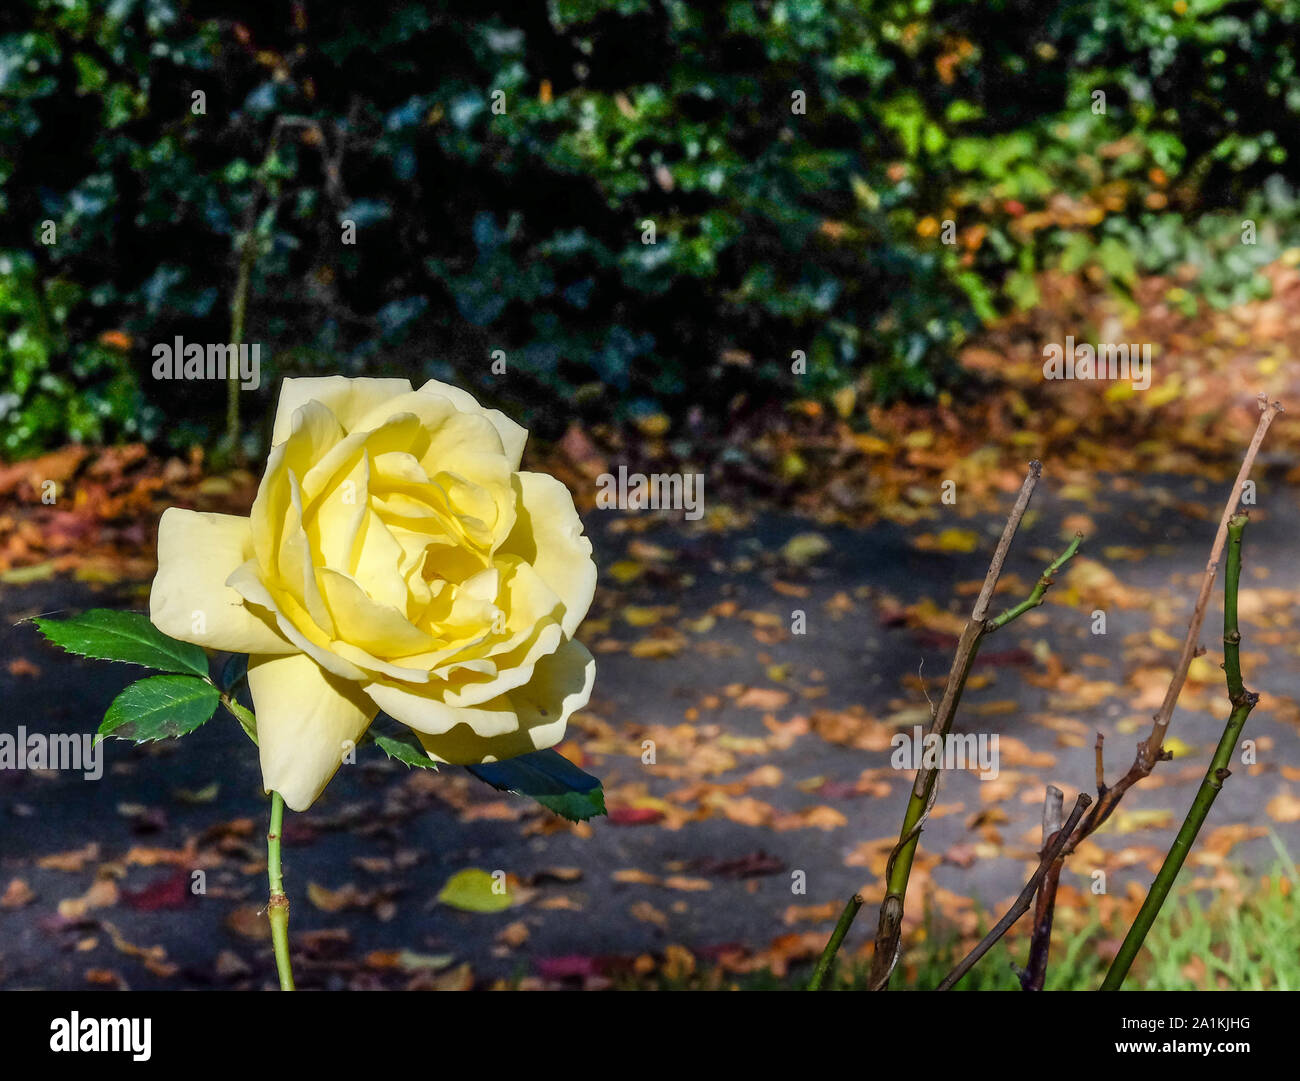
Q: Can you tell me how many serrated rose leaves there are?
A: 4